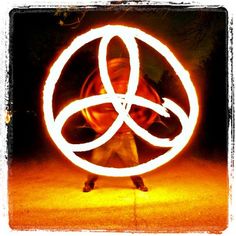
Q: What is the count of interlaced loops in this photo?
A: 3